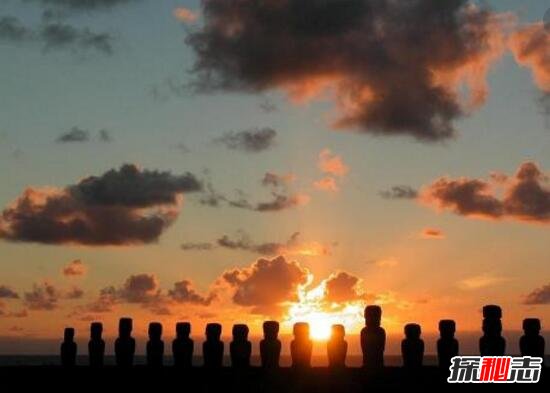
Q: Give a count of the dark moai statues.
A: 15